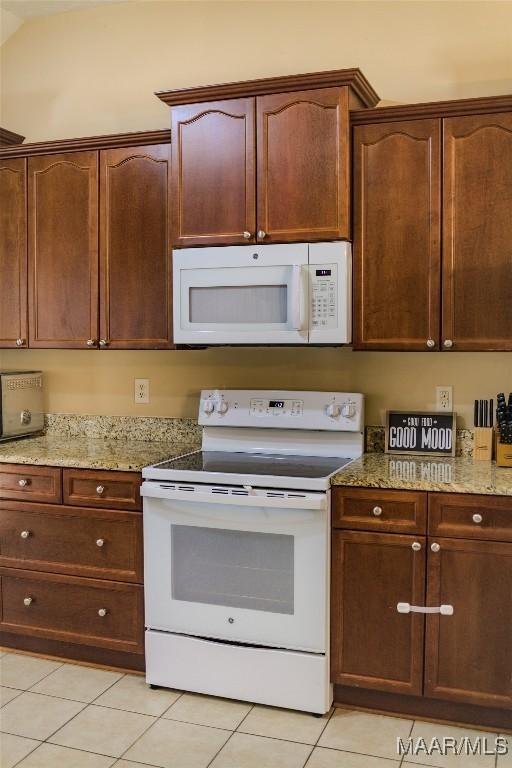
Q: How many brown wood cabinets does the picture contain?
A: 9